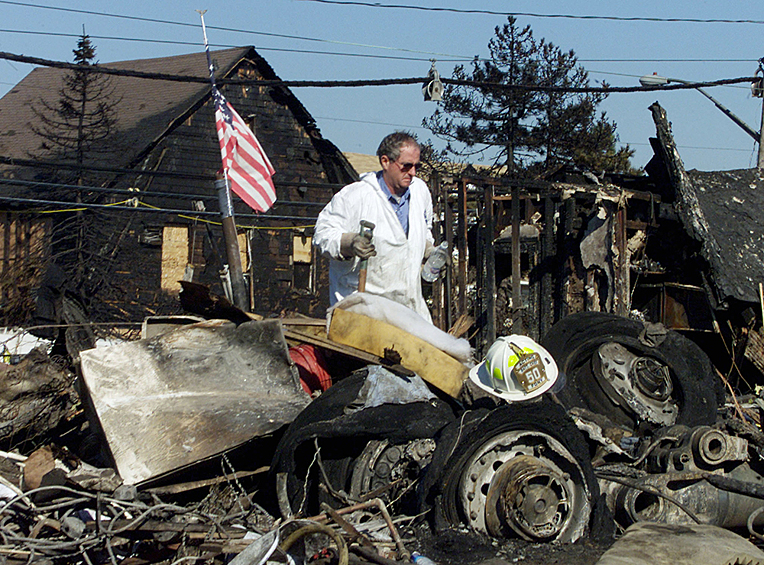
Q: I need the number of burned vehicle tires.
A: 3